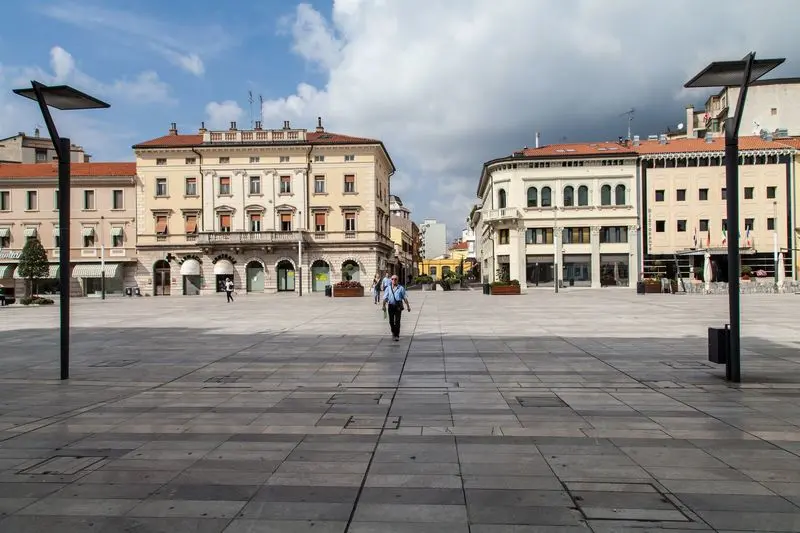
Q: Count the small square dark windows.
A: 12